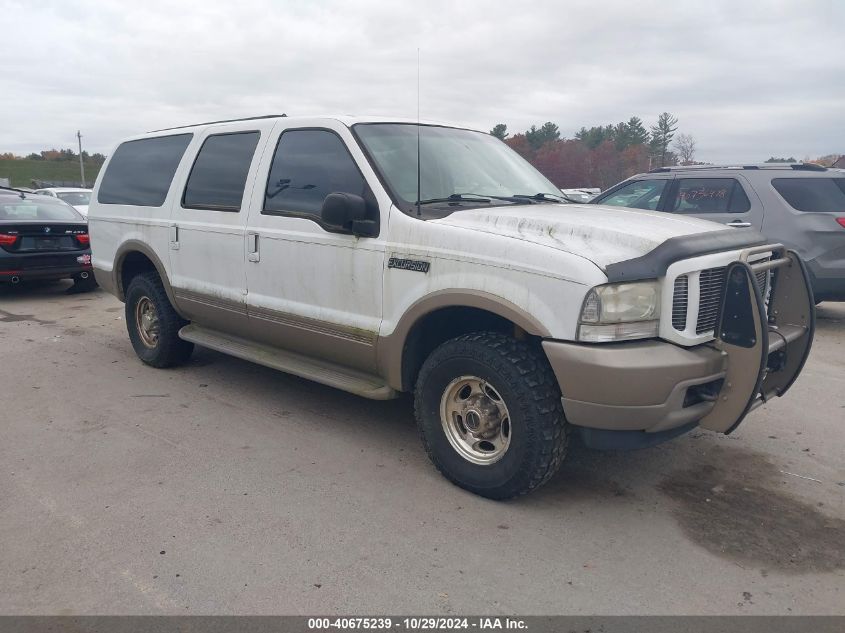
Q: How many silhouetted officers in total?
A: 0